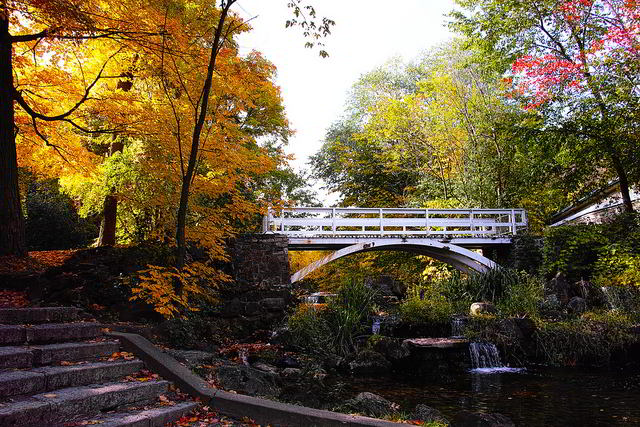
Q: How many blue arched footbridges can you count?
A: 0